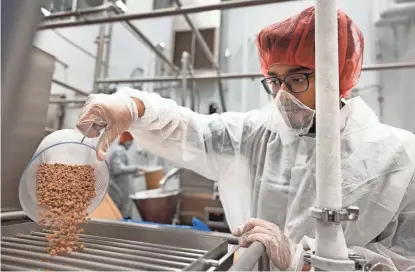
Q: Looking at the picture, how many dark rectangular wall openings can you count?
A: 1